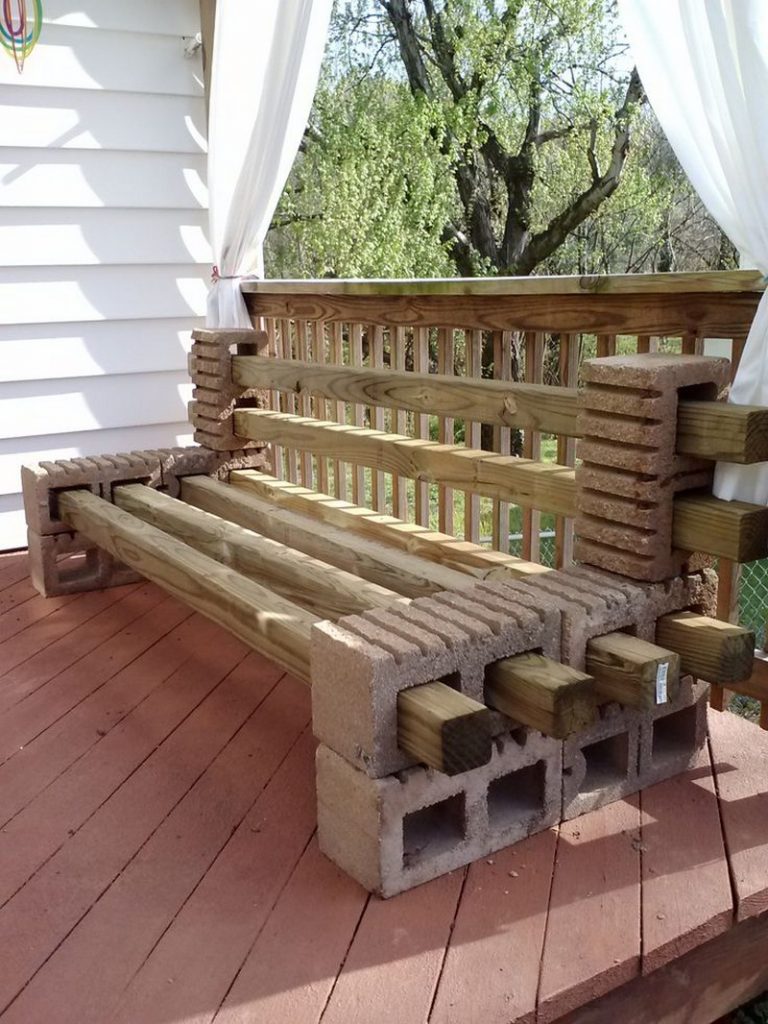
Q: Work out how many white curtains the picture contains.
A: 2